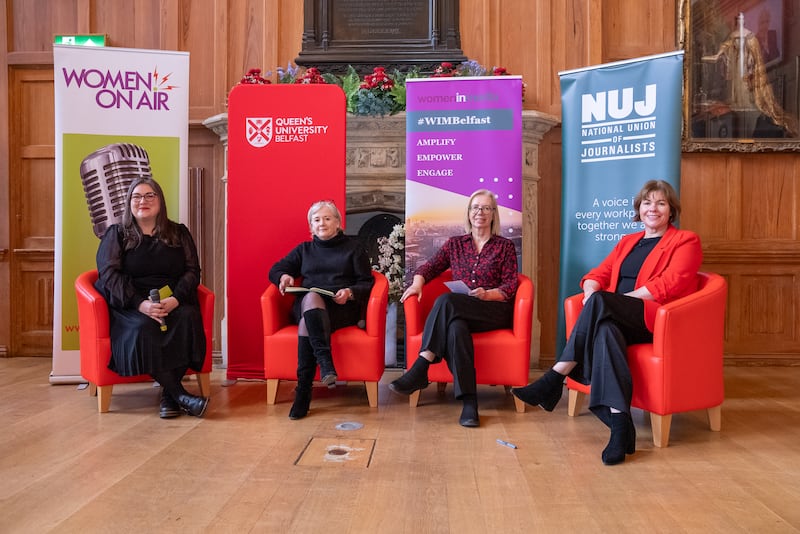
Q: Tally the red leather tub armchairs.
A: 4